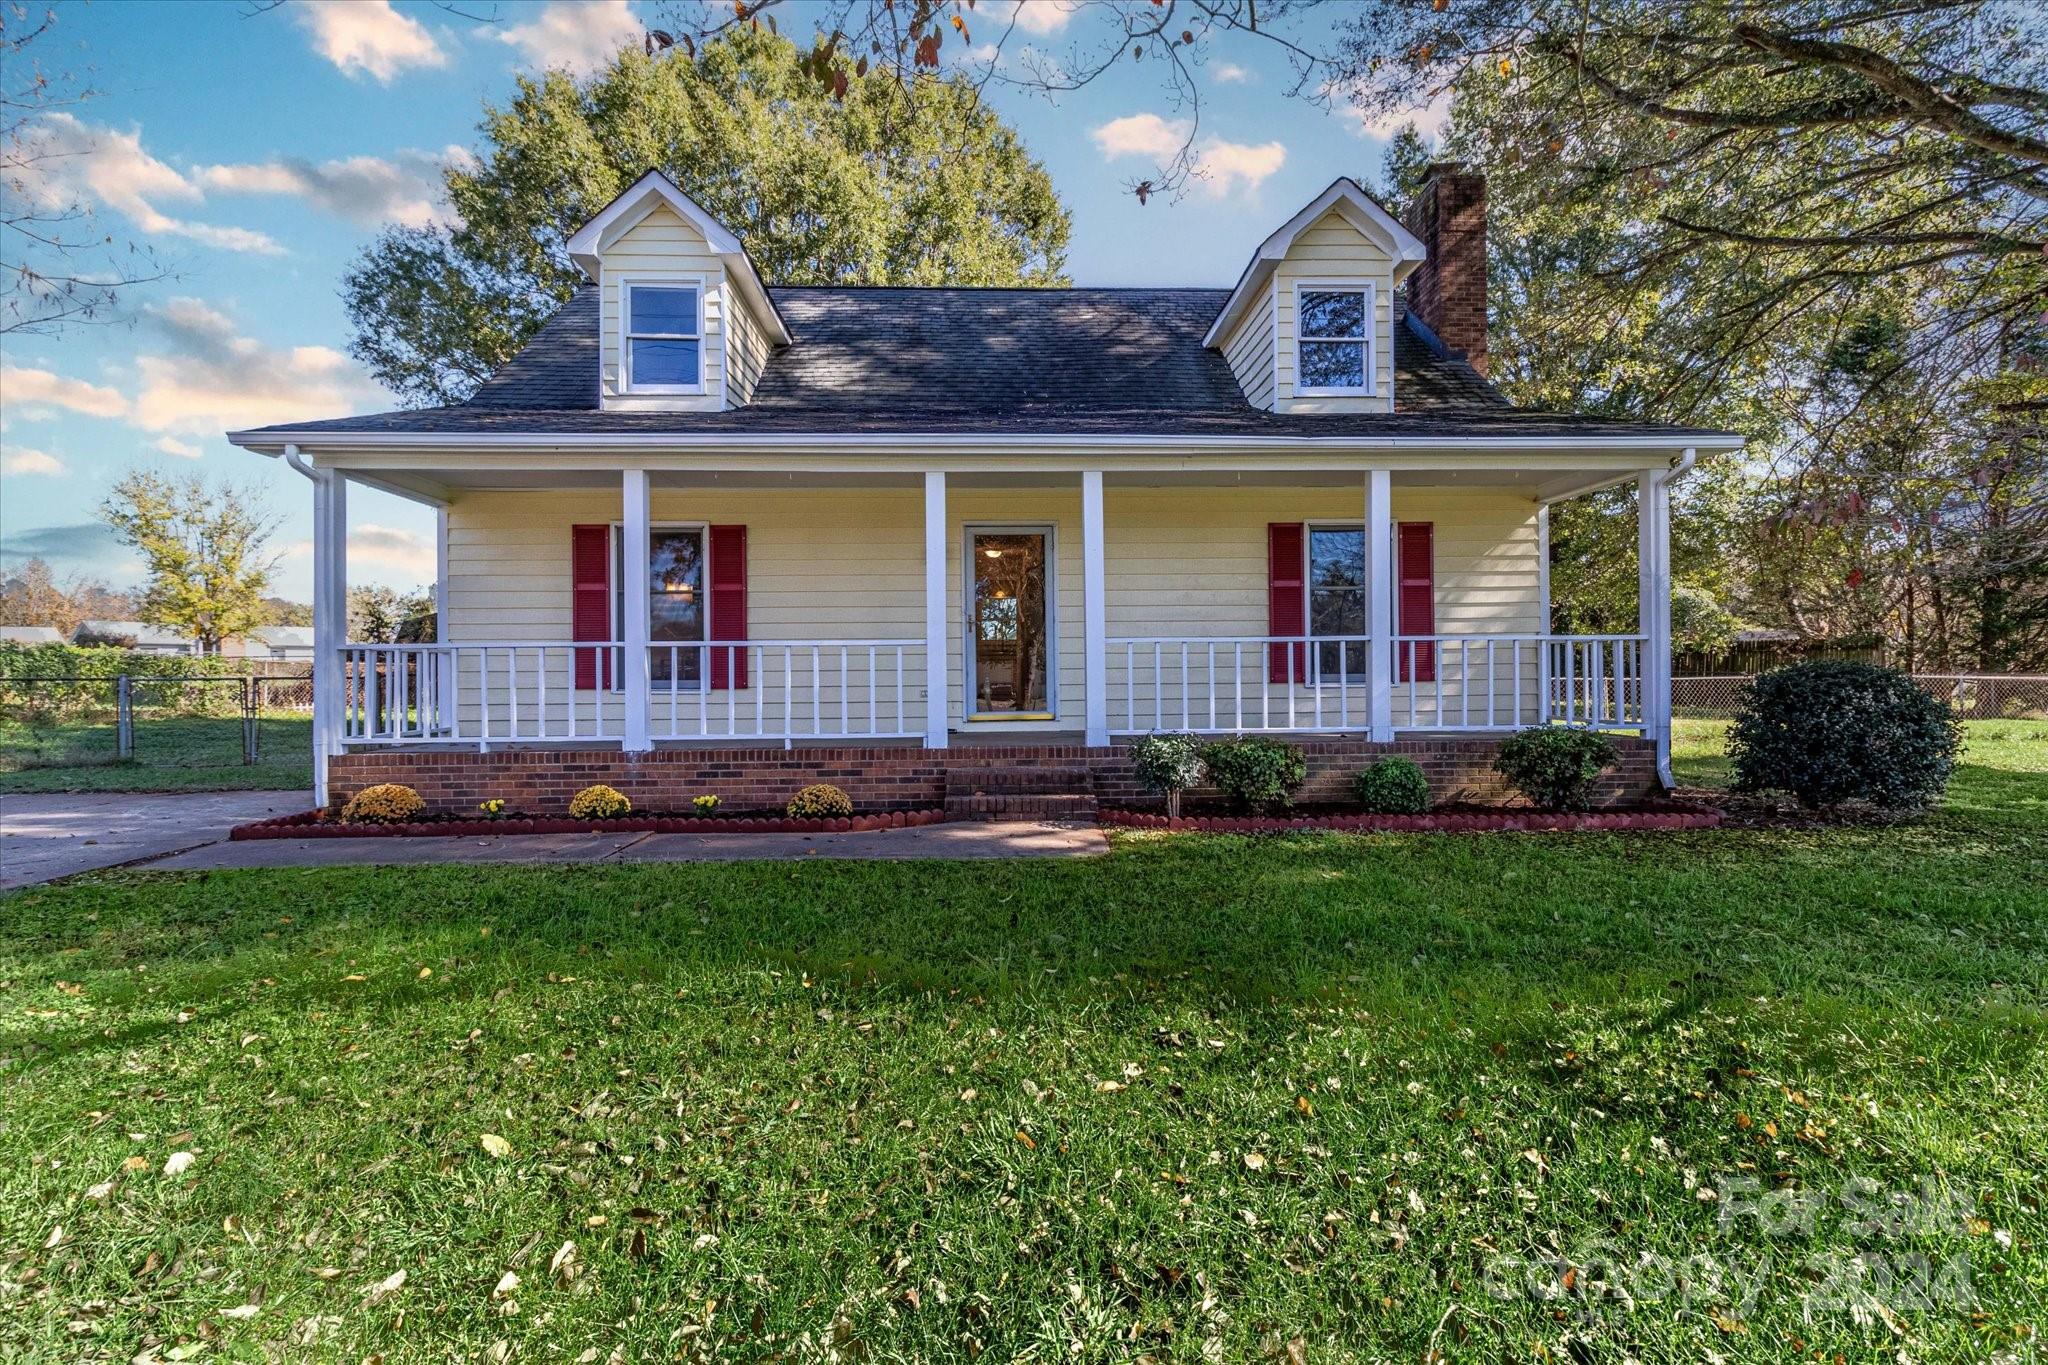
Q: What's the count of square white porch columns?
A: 6